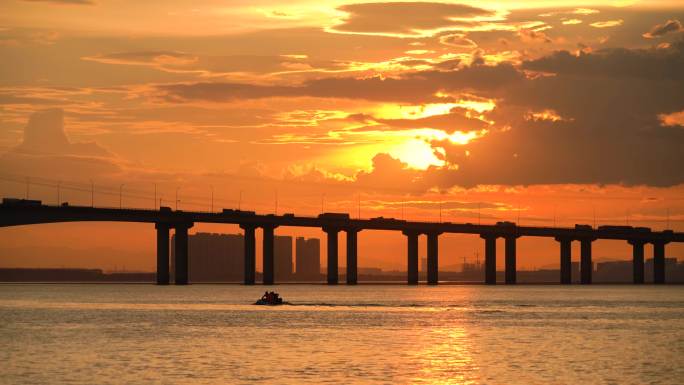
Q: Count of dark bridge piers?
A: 14